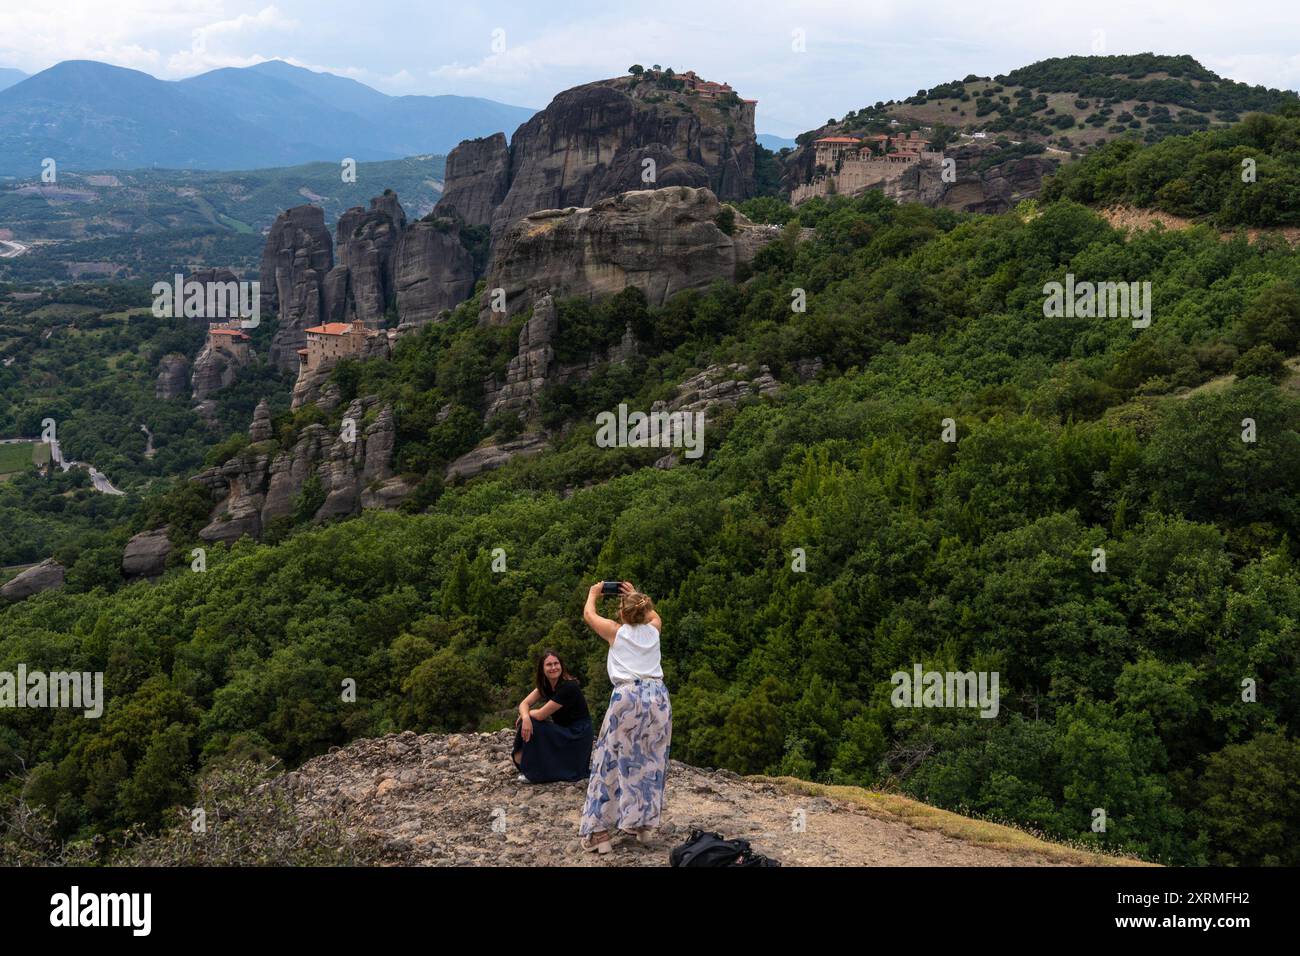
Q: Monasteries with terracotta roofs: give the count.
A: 4